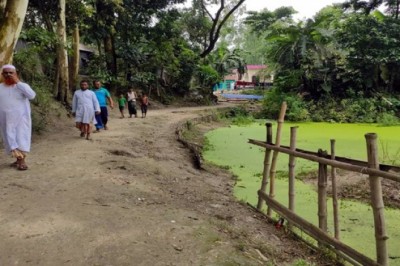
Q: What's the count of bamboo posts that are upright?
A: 6